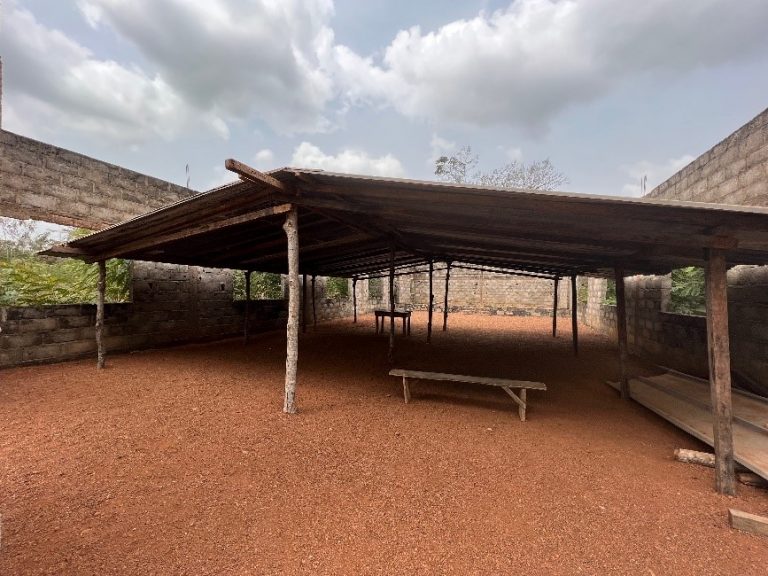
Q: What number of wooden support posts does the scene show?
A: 13